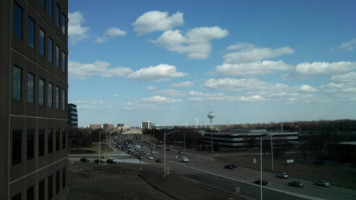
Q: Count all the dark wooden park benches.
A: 0